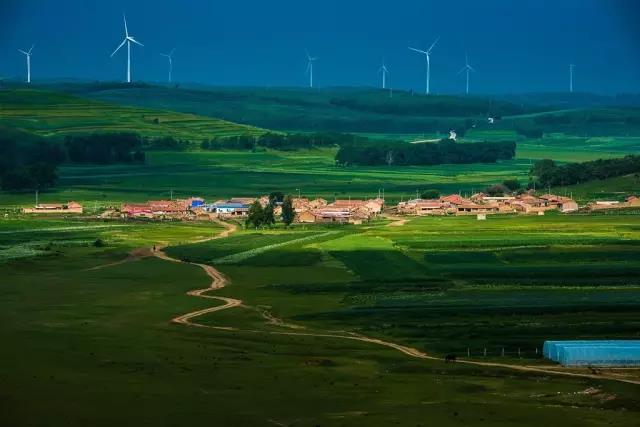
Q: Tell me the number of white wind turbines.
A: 8